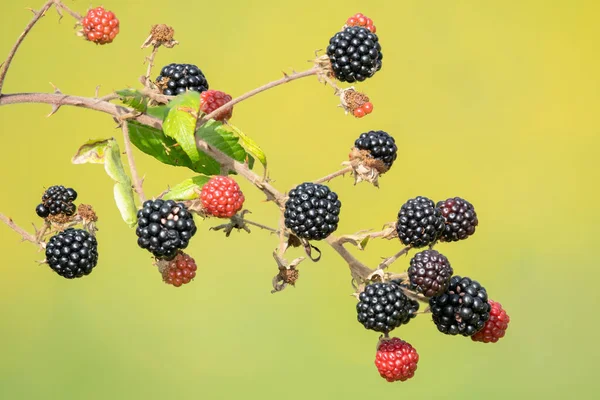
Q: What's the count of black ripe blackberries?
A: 12